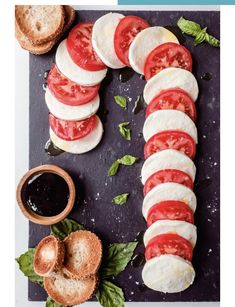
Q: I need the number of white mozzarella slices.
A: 11